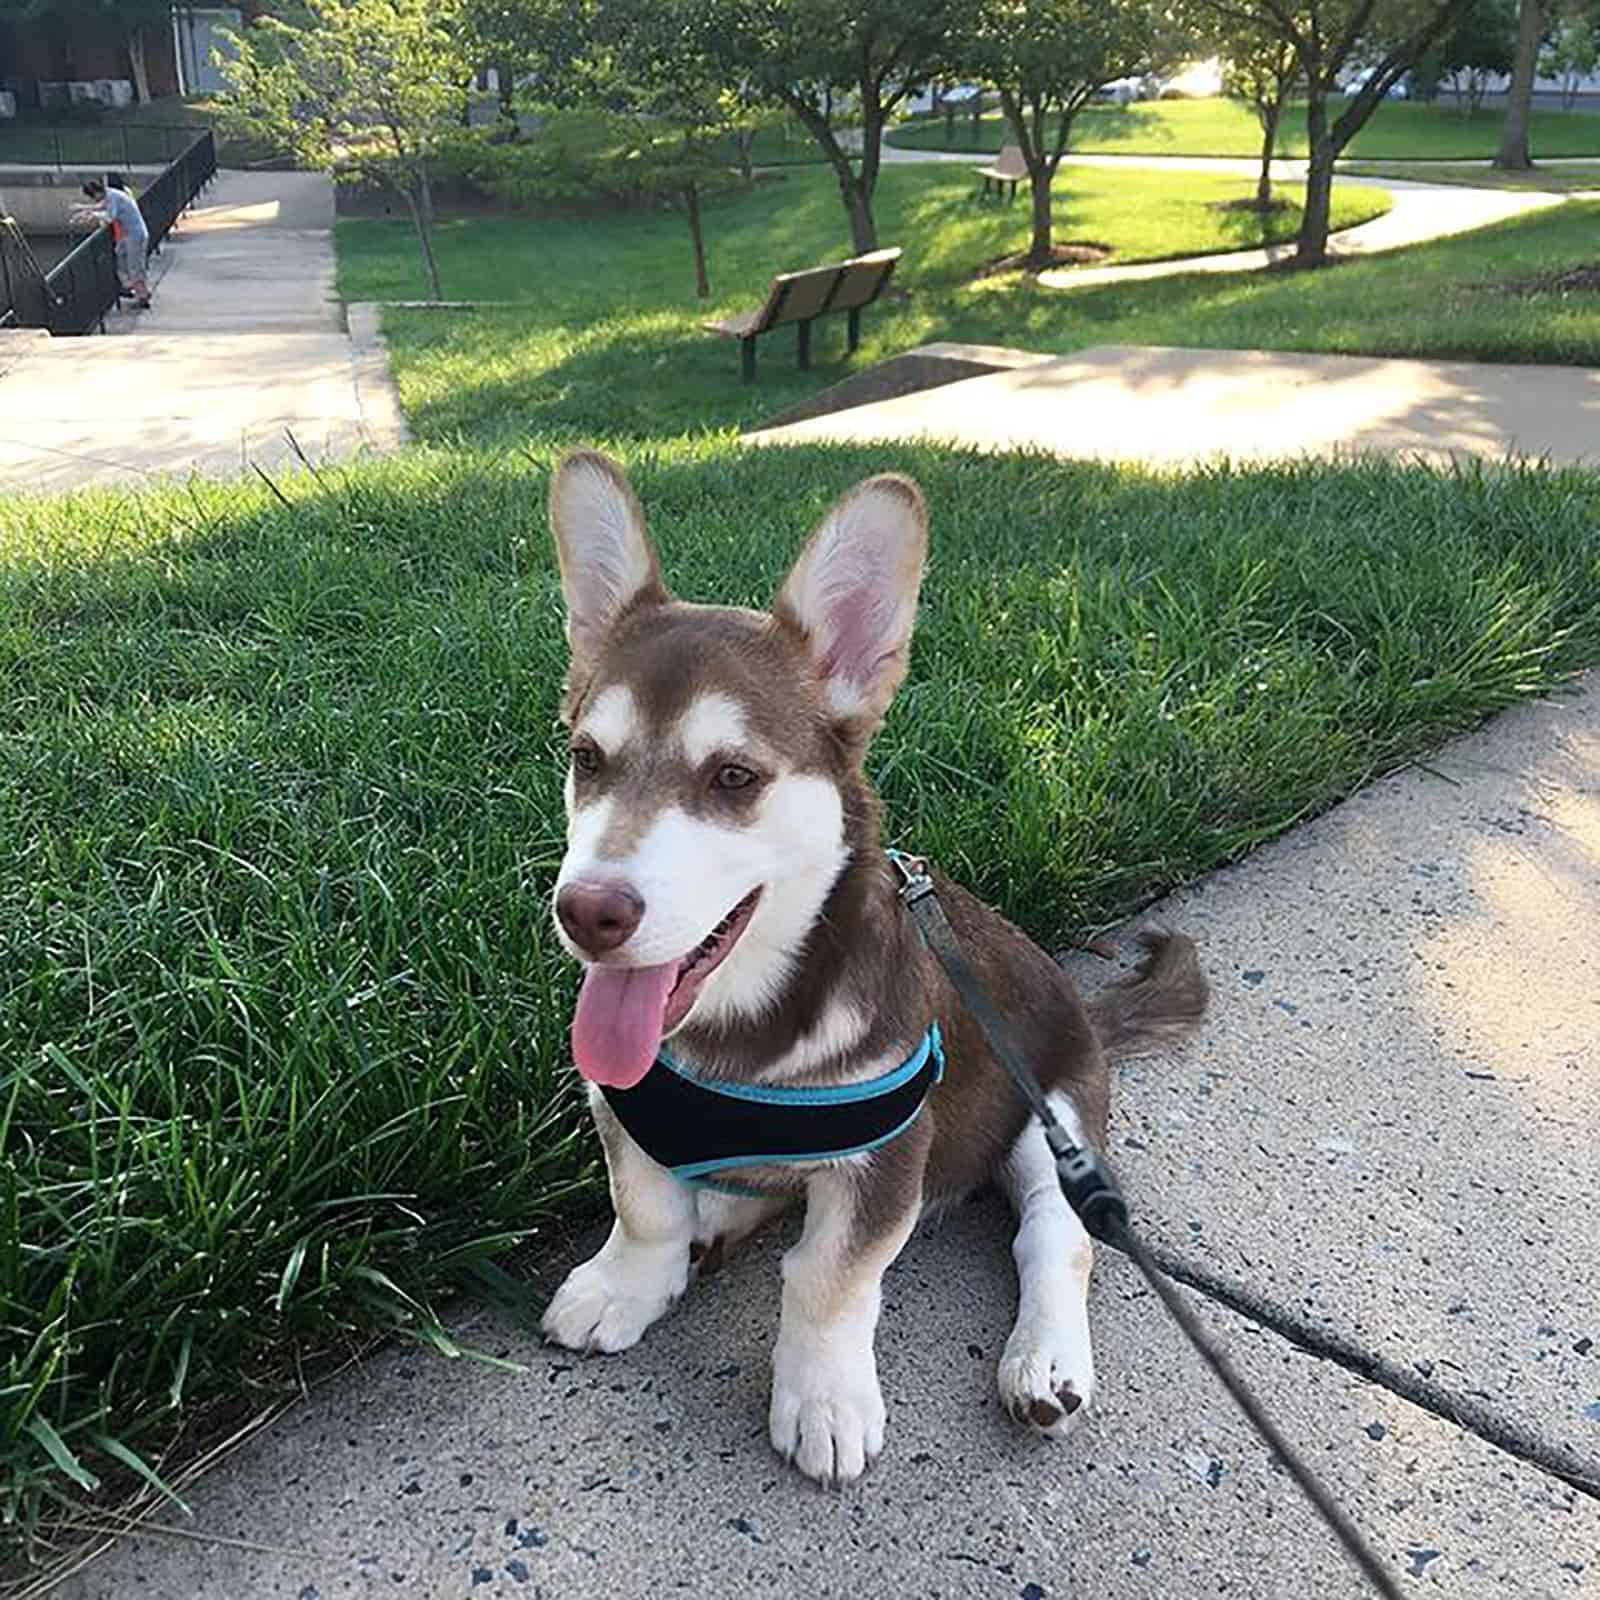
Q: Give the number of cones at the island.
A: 0